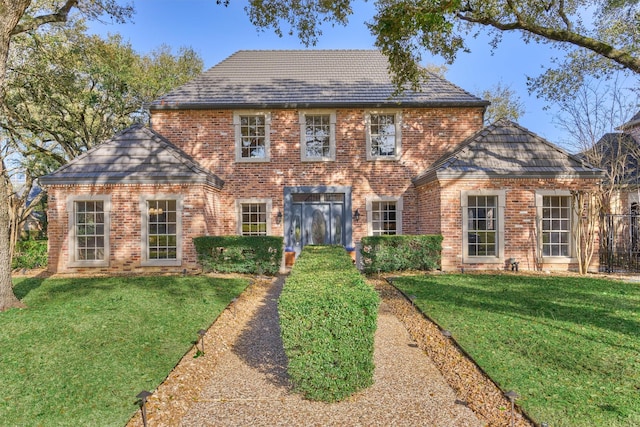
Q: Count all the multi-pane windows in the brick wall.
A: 9